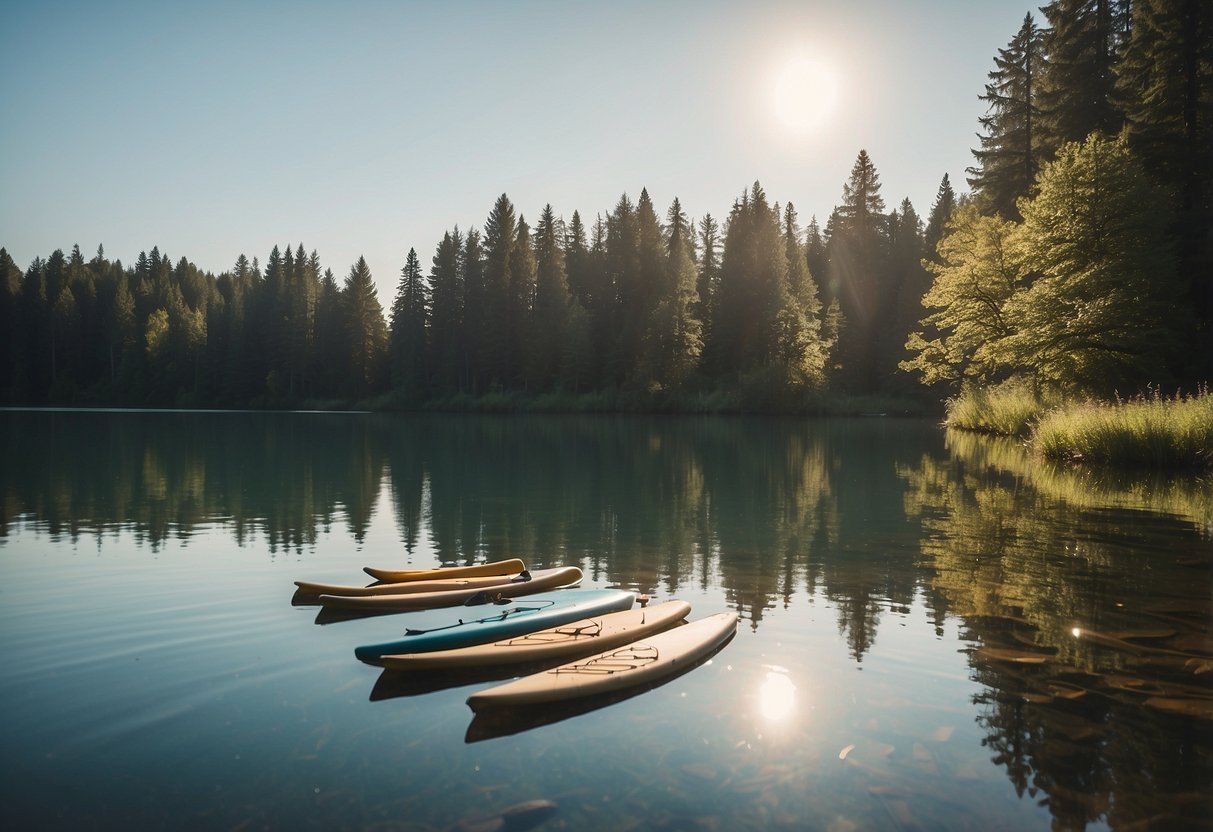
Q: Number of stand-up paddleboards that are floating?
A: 6